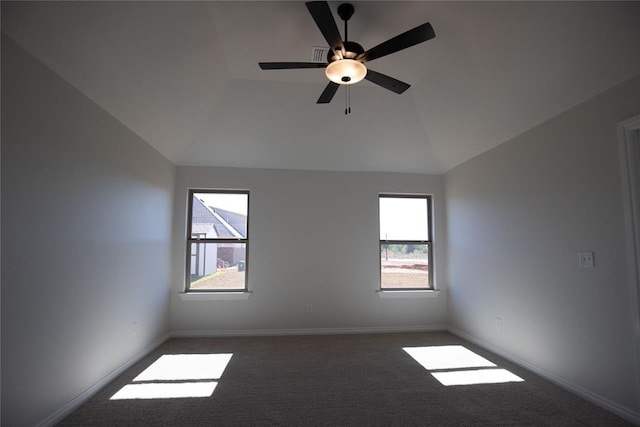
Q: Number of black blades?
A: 5